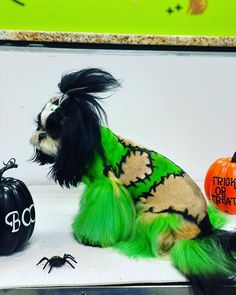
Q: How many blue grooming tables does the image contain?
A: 0